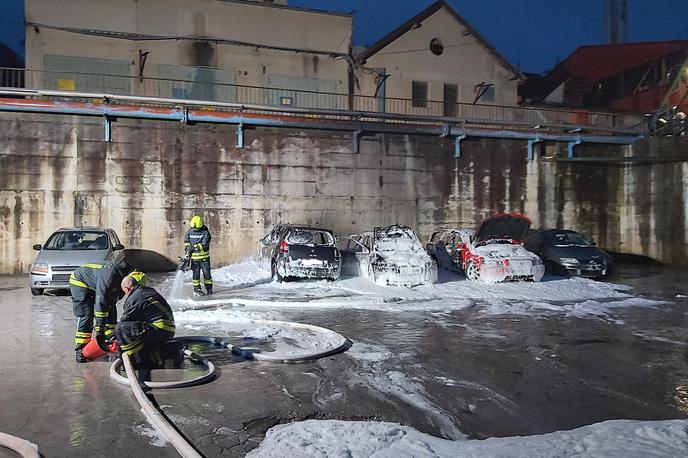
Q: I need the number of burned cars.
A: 3